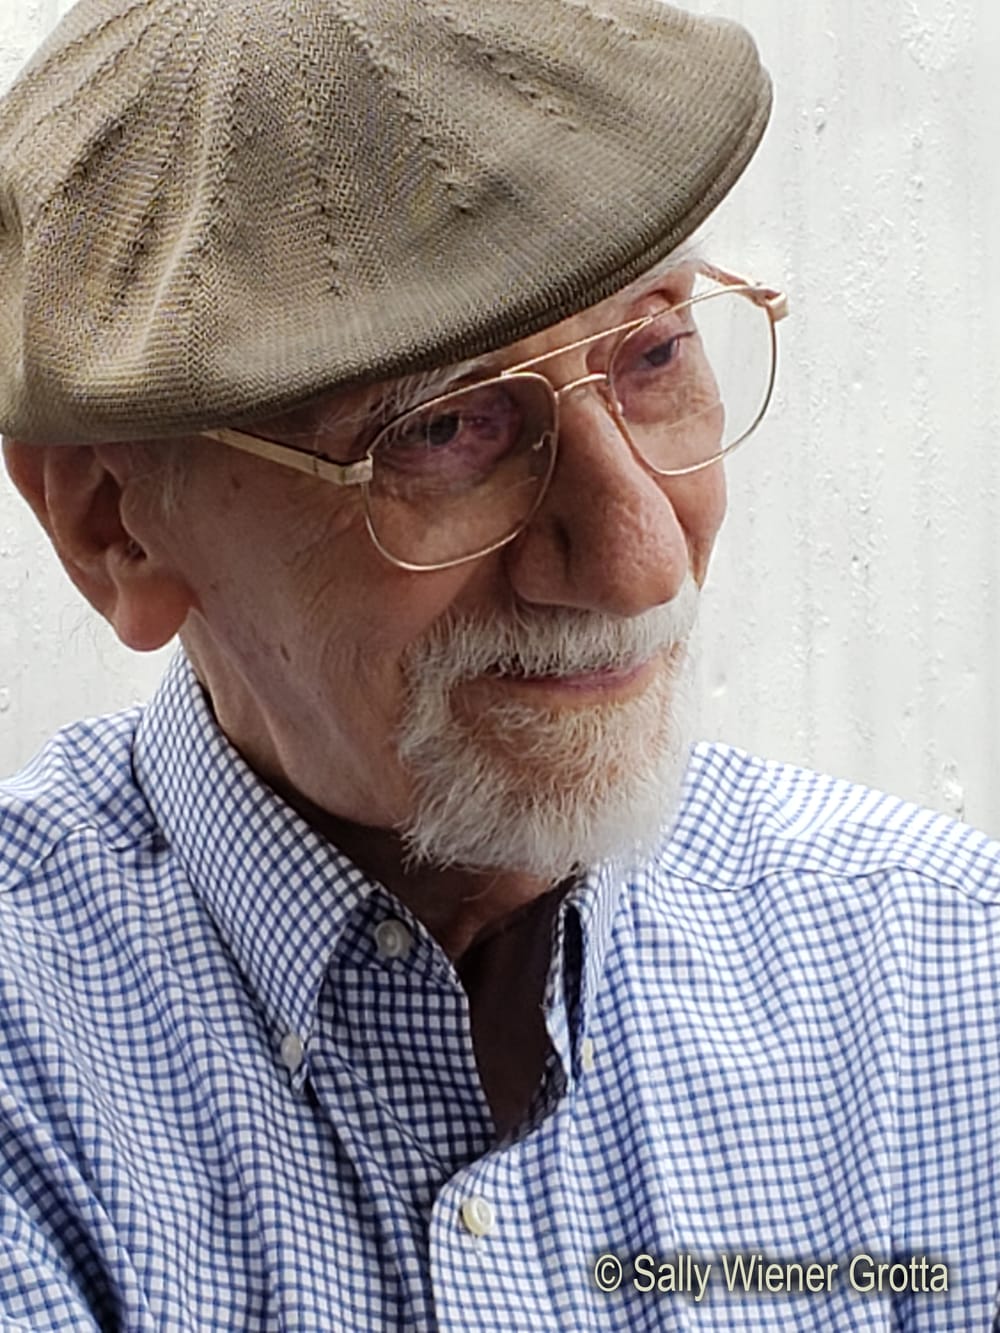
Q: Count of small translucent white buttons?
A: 4